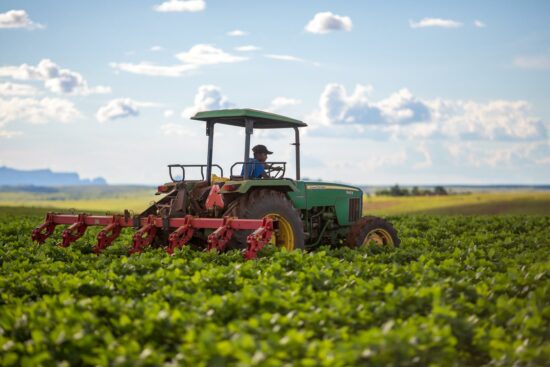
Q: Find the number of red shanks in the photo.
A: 7